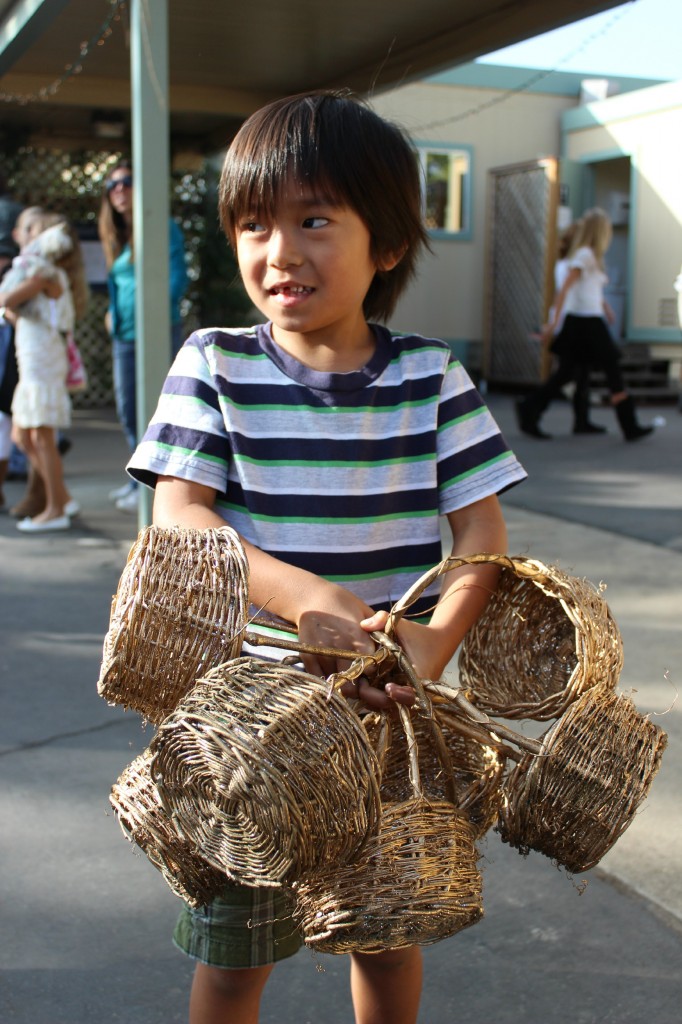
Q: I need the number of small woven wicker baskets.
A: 7